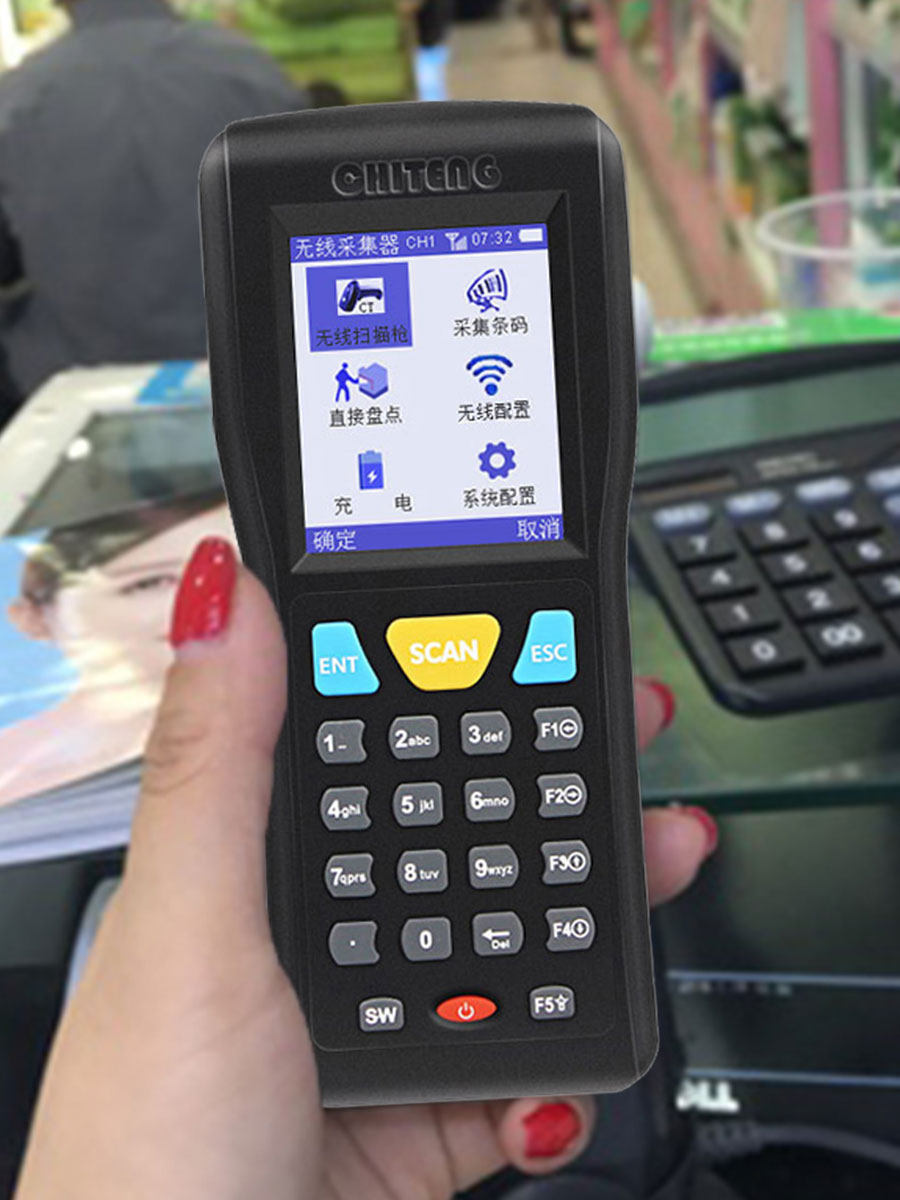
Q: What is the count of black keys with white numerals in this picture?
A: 11